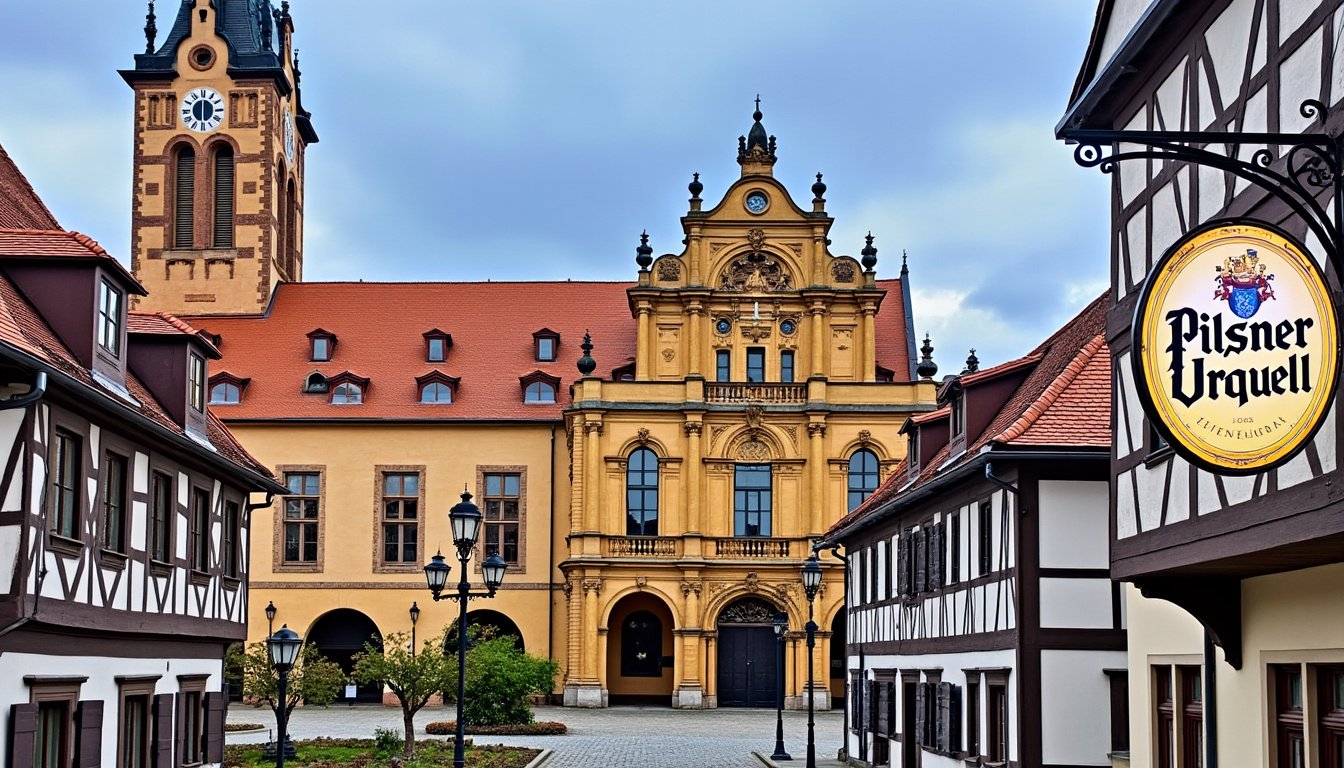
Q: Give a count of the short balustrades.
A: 3